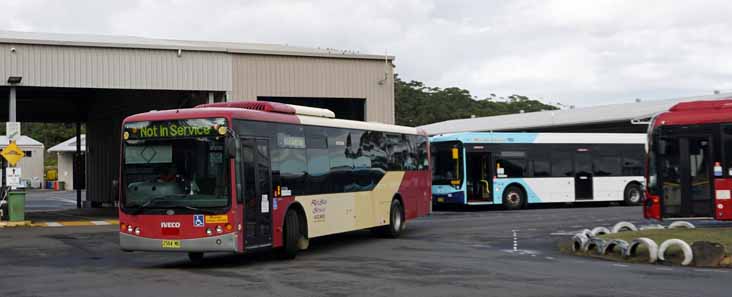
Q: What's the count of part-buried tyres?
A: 10